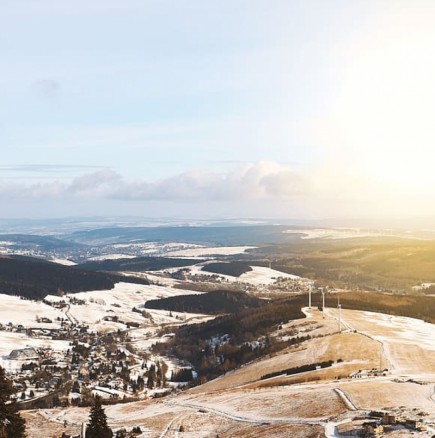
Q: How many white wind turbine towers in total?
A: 3